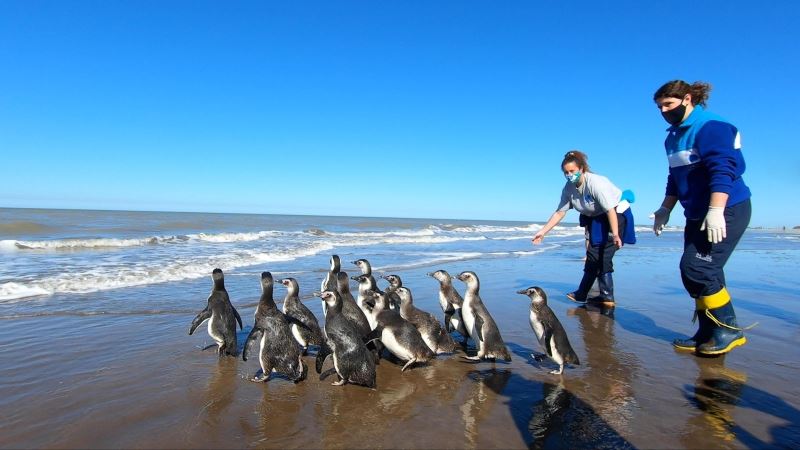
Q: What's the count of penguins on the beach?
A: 14